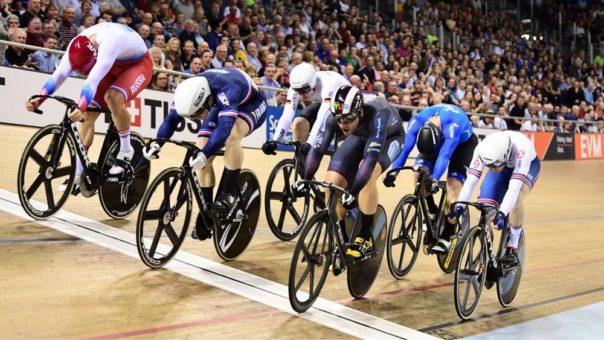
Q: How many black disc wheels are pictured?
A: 5